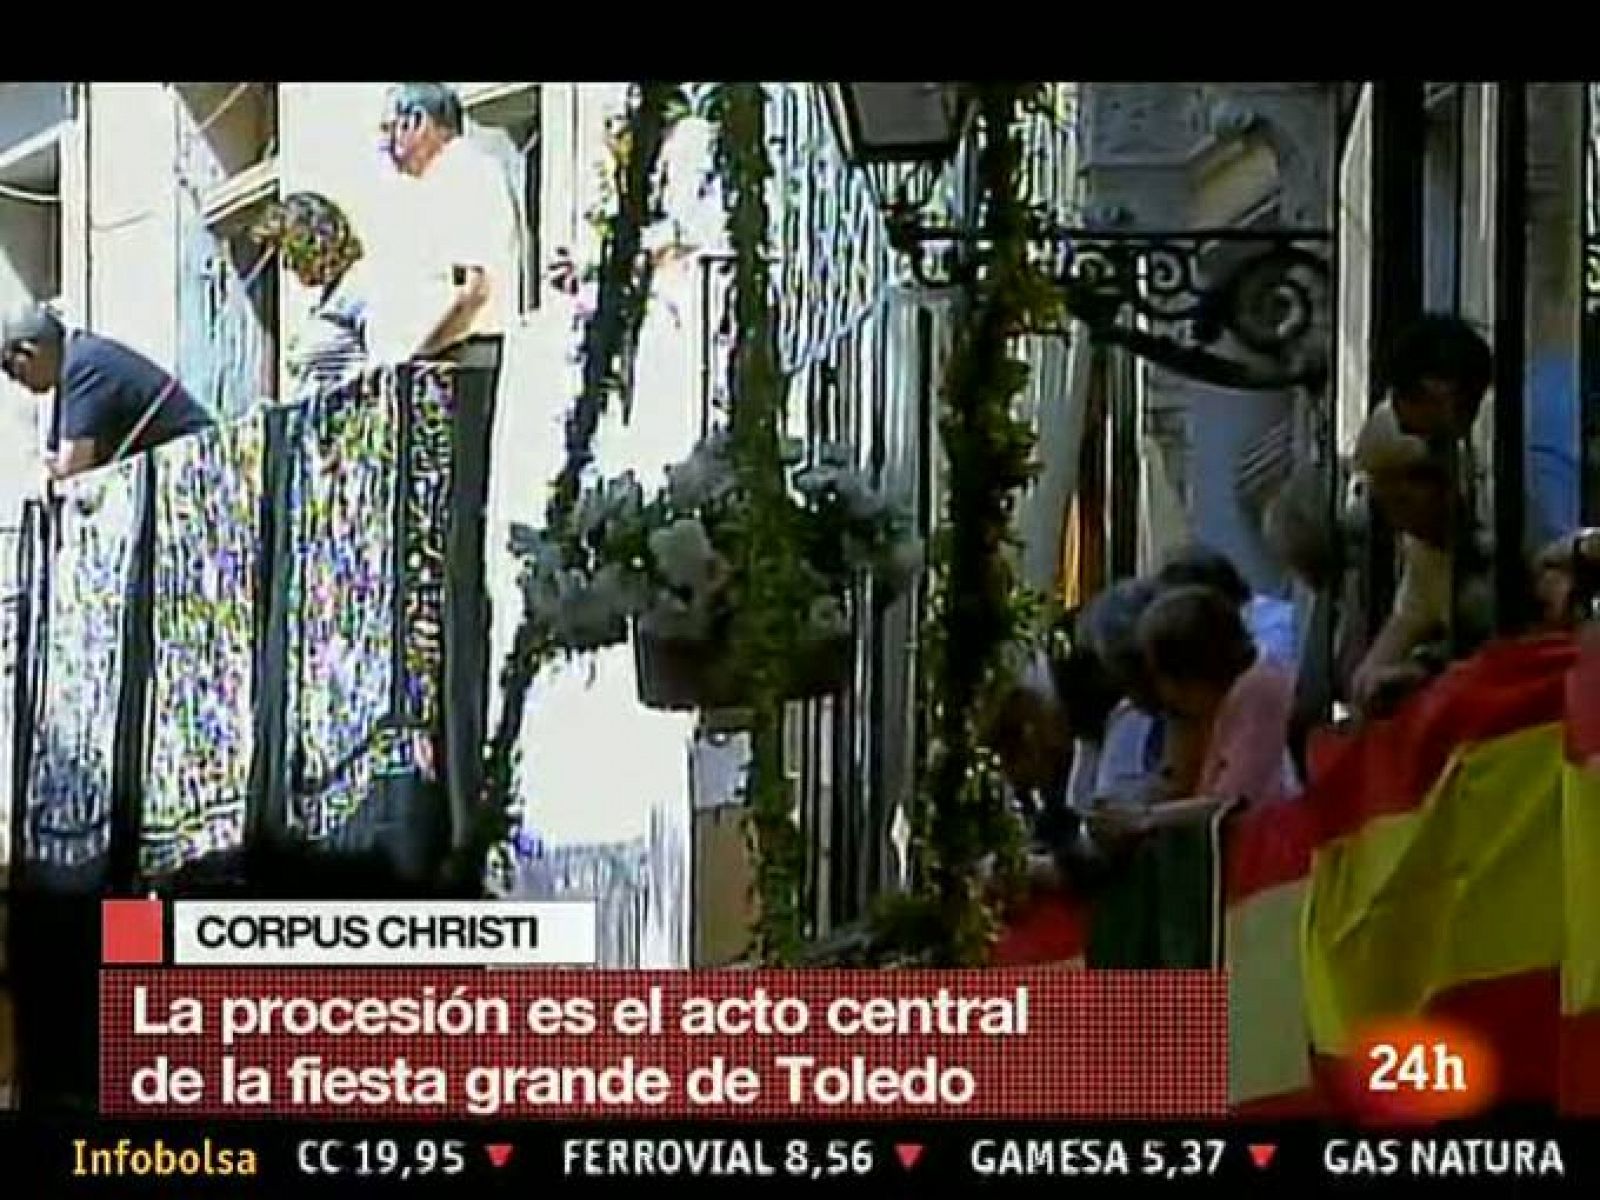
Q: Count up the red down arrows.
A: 3